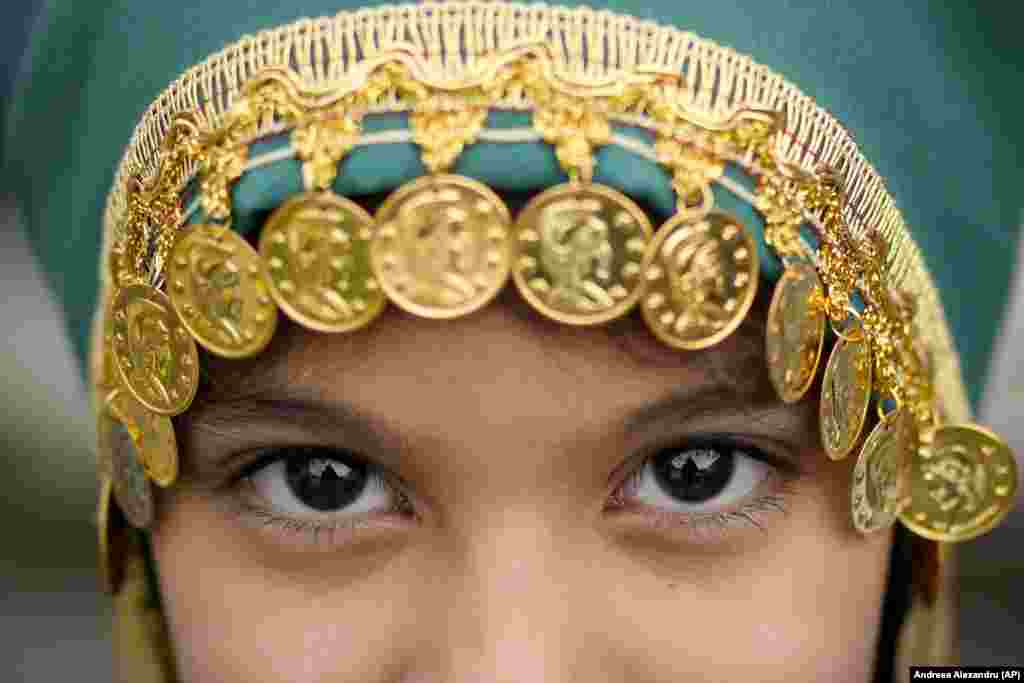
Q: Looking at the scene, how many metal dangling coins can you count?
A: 12